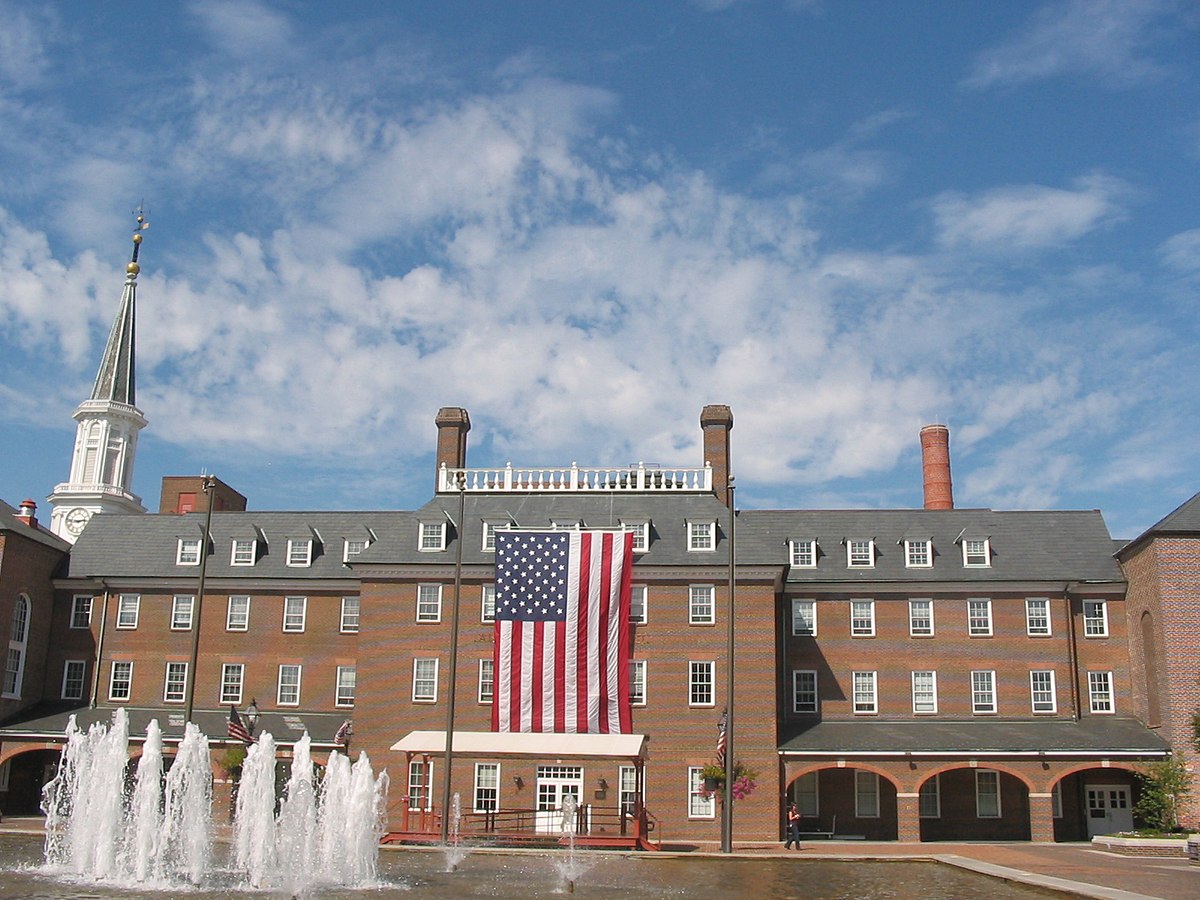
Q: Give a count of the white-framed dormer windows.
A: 13